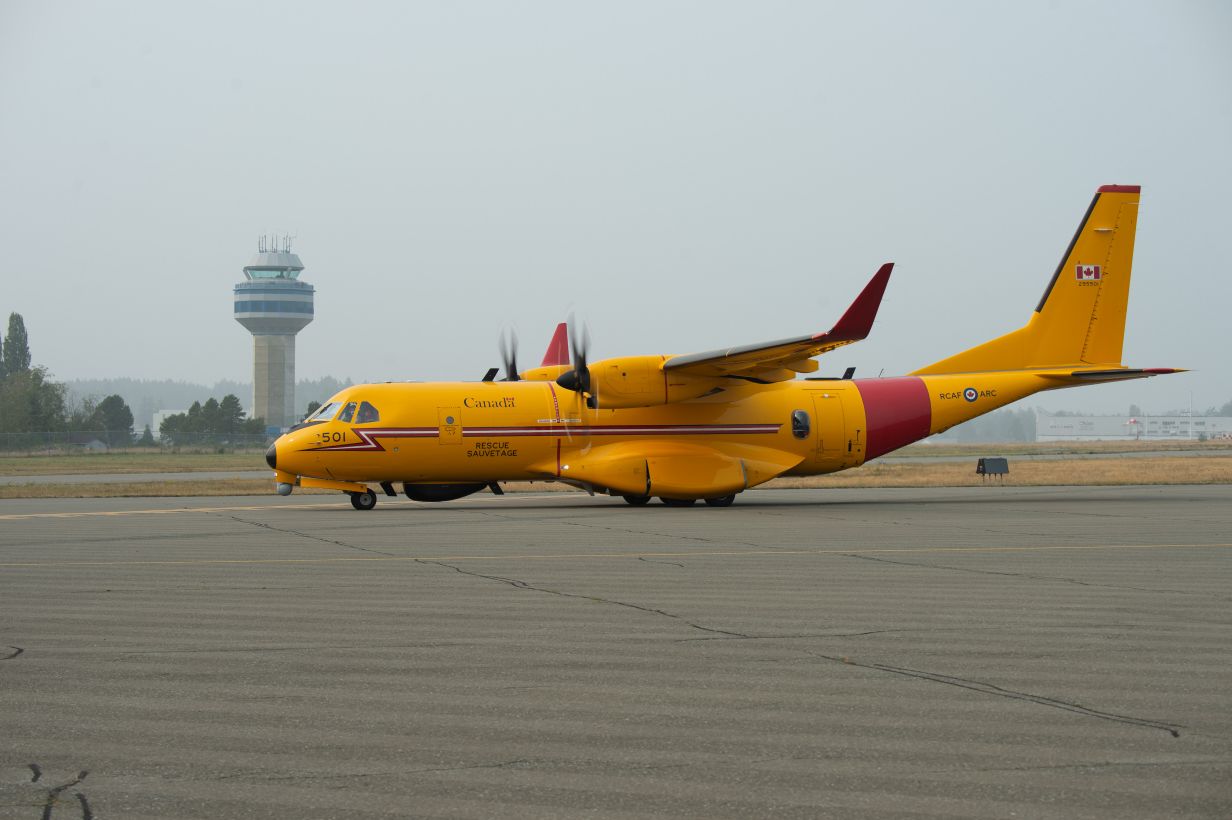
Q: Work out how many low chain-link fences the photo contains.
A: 1